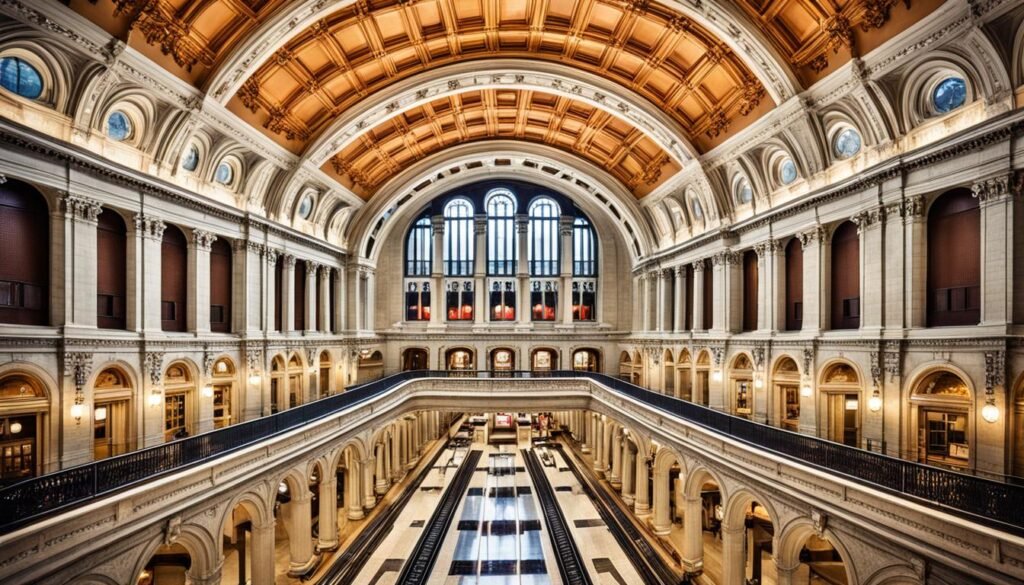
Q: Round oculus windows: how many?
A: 10